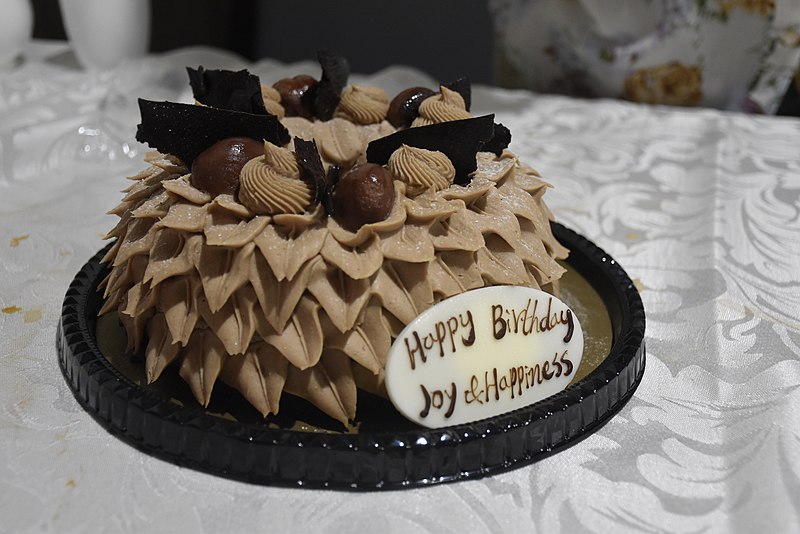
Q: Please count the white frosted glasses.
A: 2